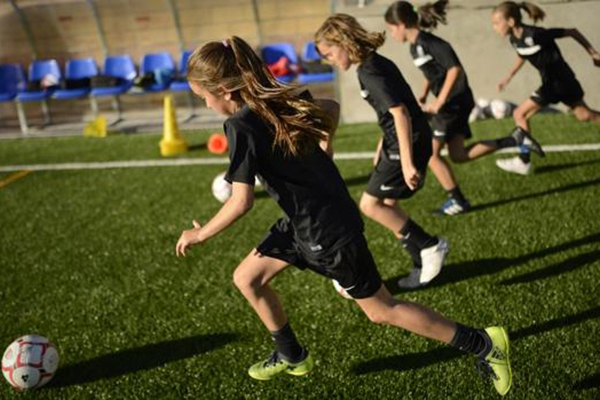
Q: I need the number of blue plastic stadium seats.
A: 8